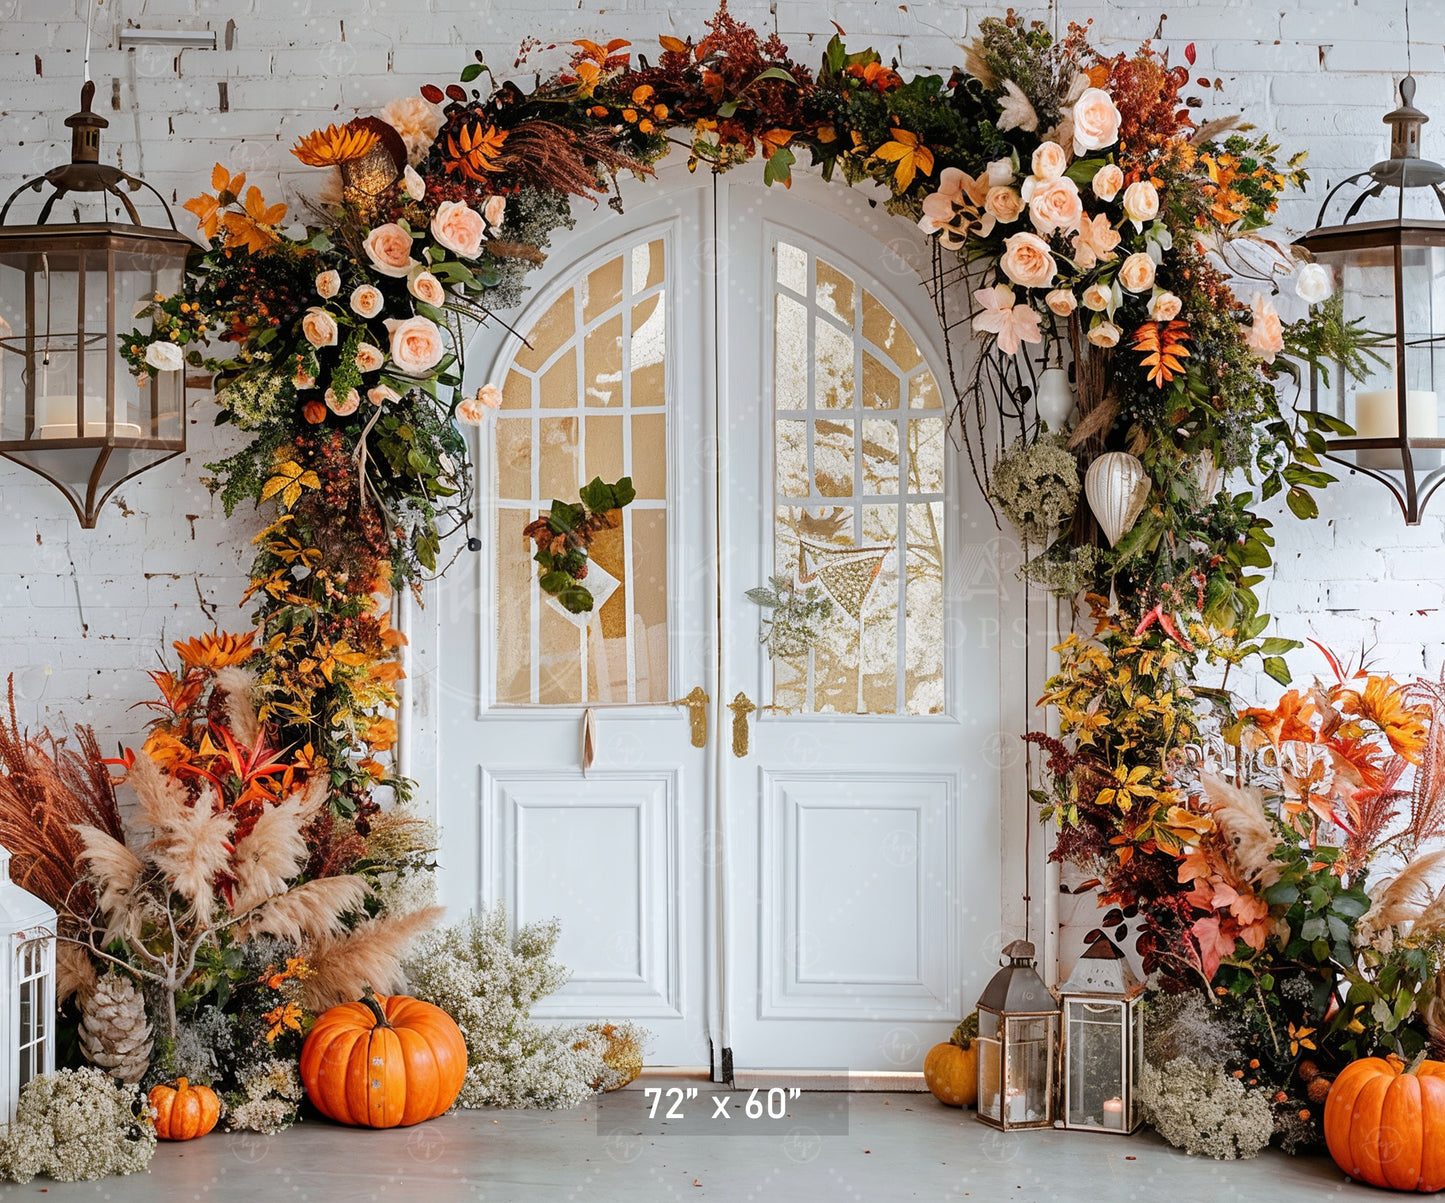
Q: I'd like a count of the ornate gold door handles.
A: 2